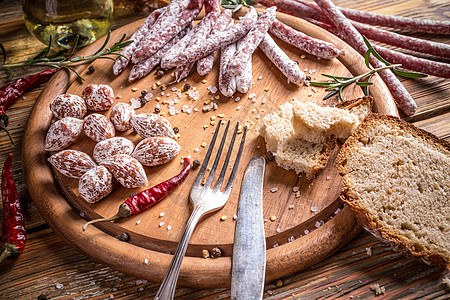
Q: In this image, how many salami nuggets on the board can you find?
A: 11